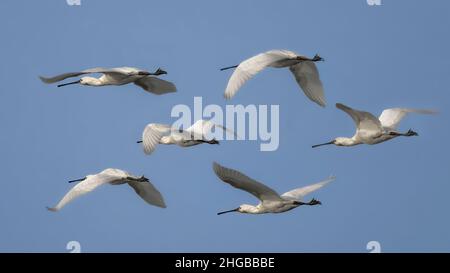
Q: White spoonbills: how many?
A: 6